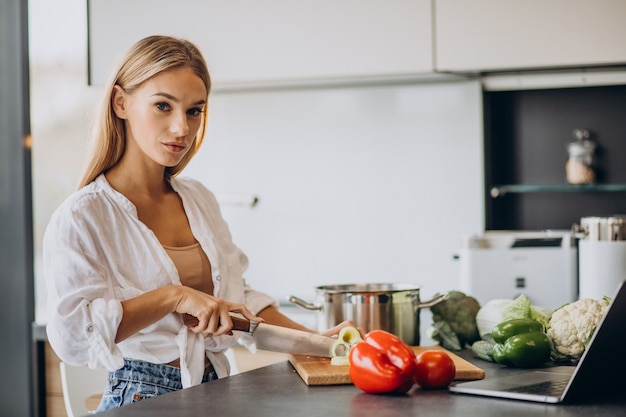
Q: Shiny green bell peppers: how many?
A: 2